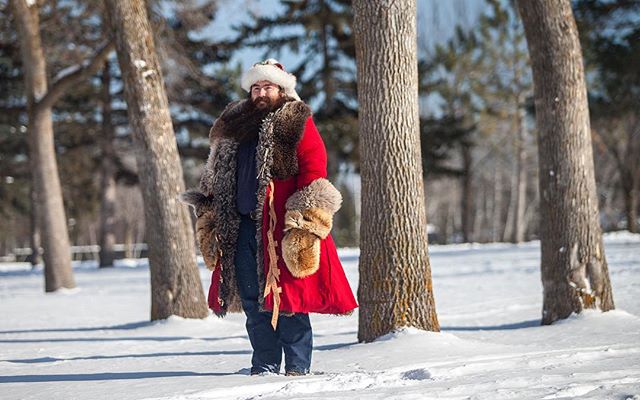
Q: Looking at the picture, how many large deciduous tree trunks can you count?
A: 4